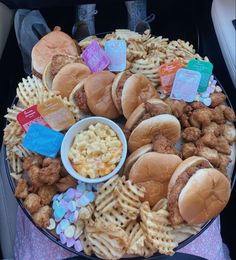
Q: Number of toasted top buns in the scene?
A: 7